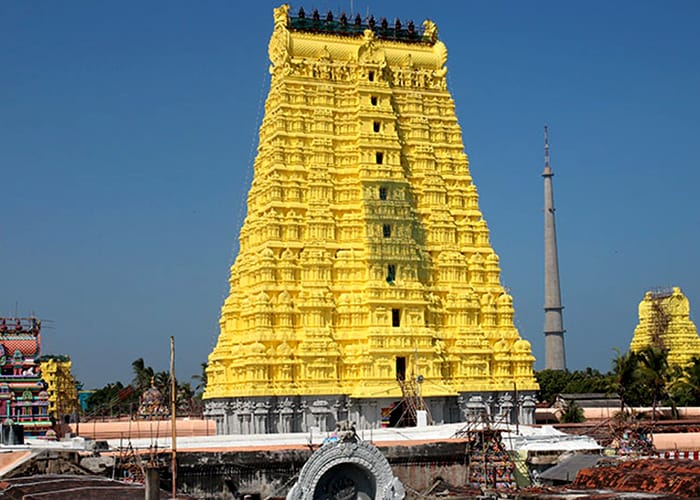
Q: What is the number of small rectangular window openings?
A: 9